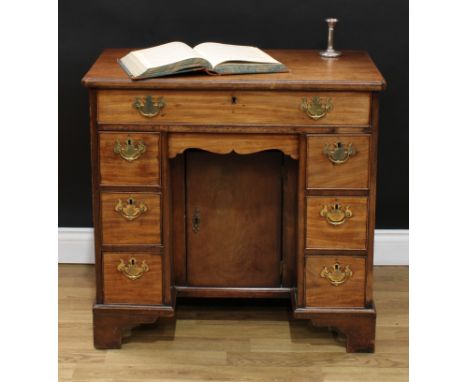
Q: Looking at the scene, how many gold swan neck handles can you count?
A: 8